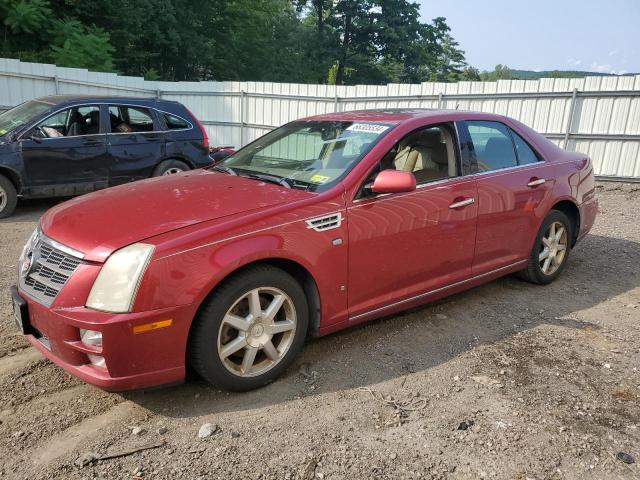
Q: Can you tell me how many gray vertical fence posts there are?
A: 6